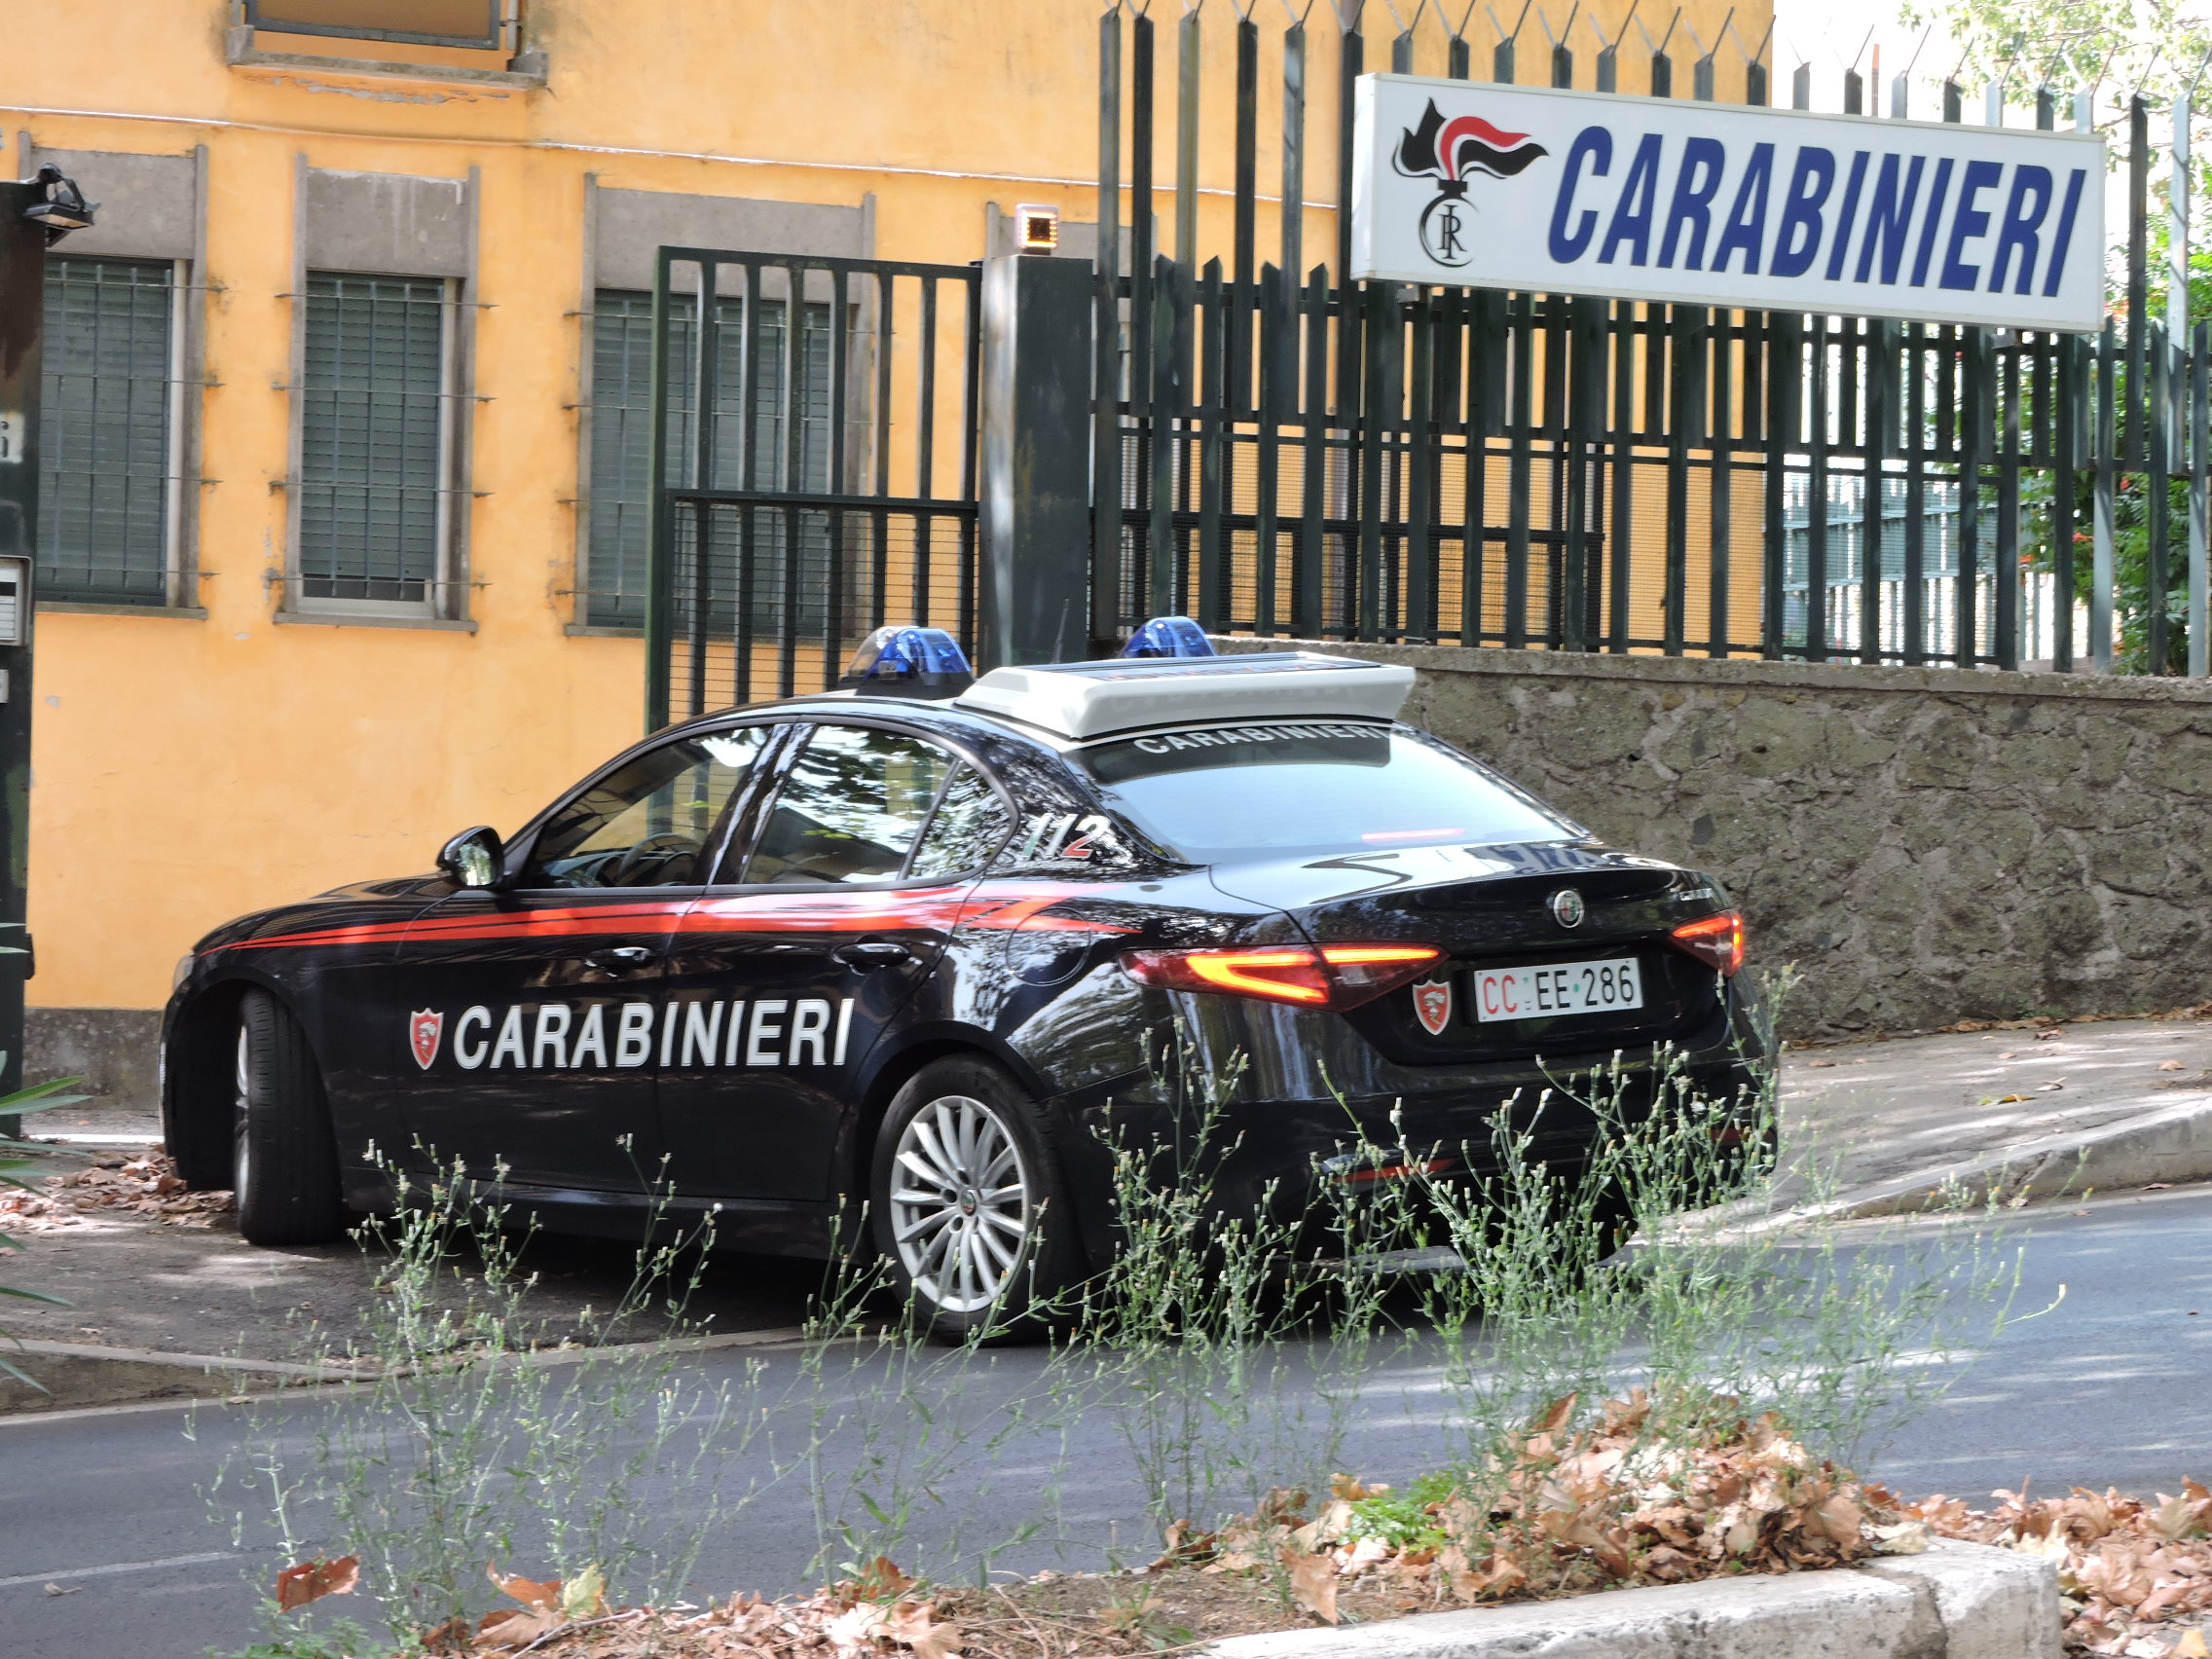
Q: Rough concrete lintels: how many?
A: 4